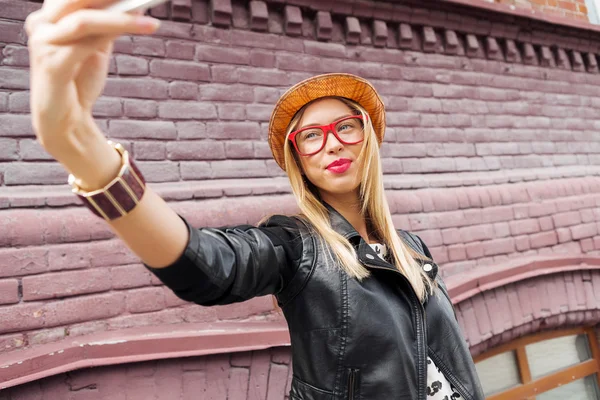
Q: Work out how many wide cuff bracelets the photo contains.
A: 1